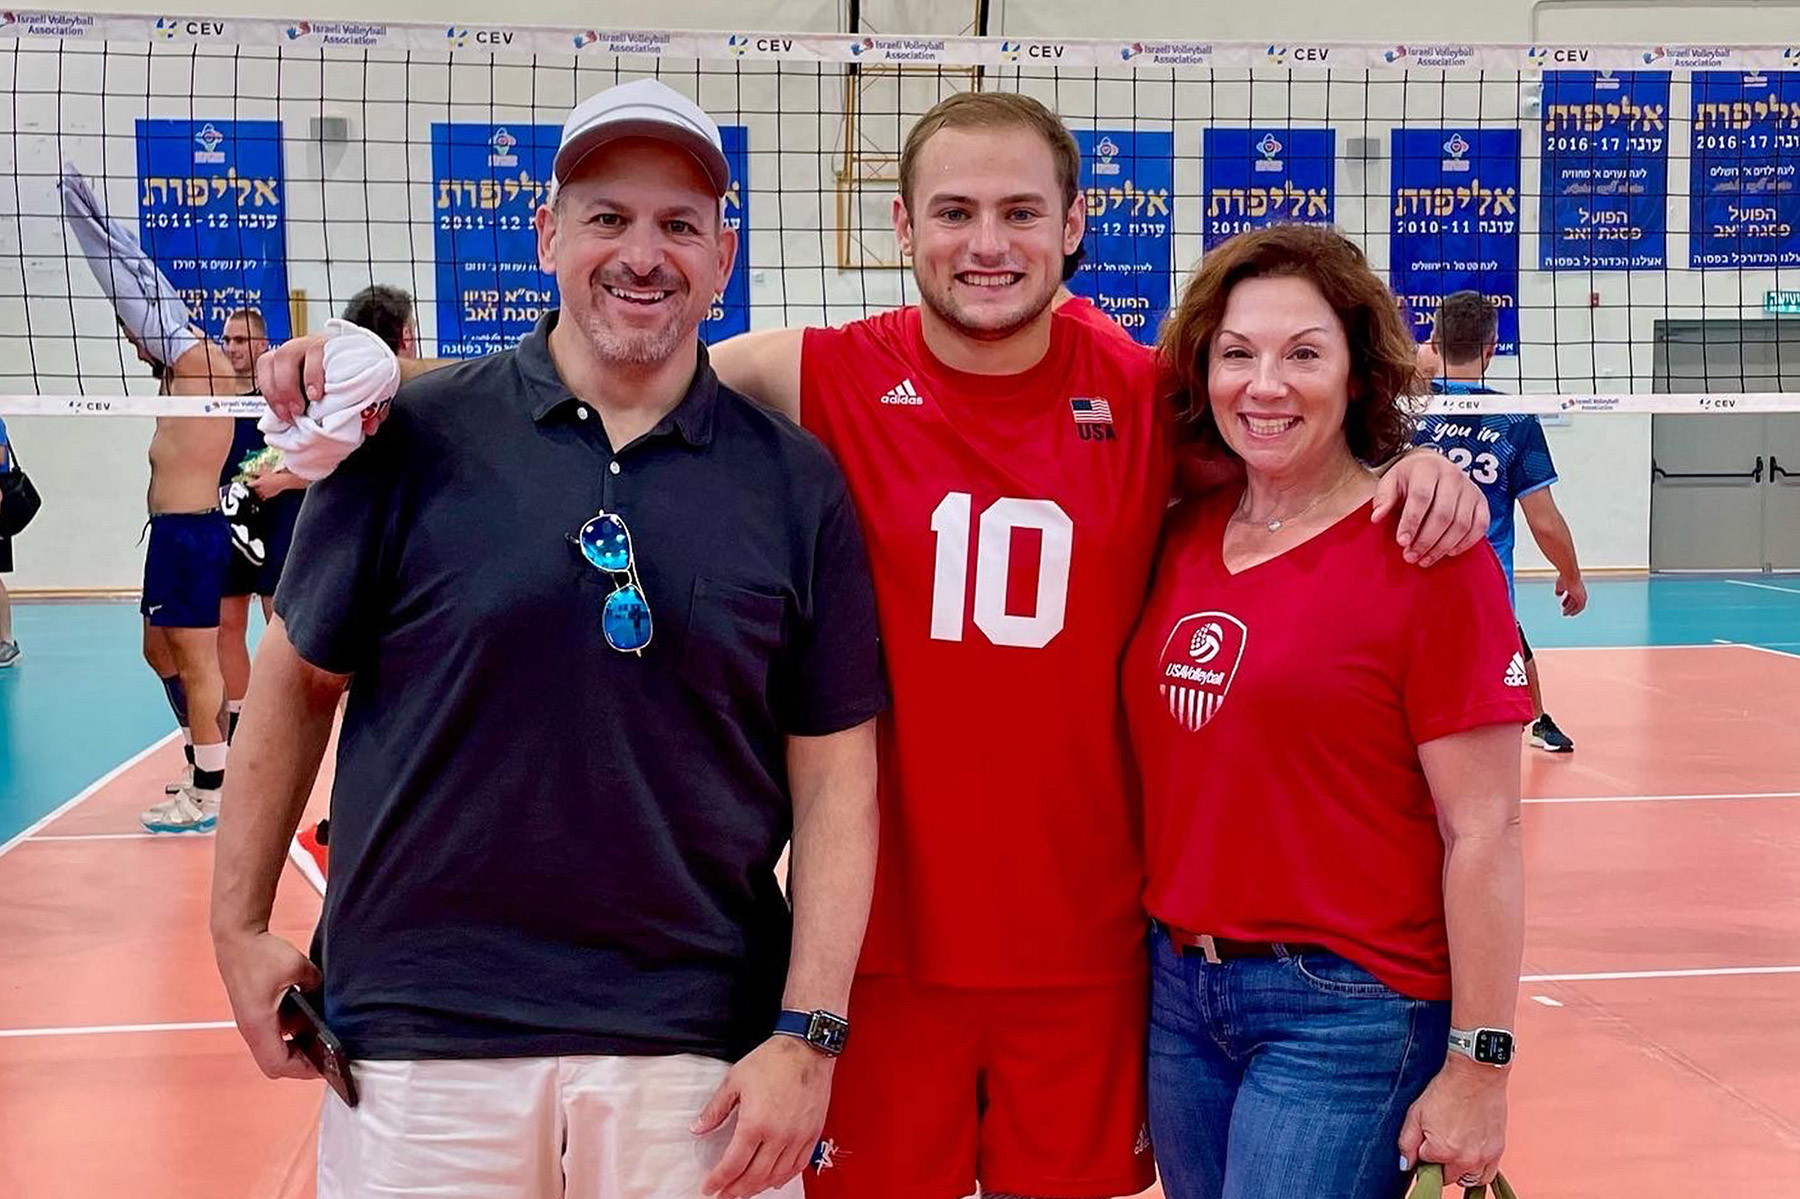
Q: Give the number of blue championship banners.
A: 8